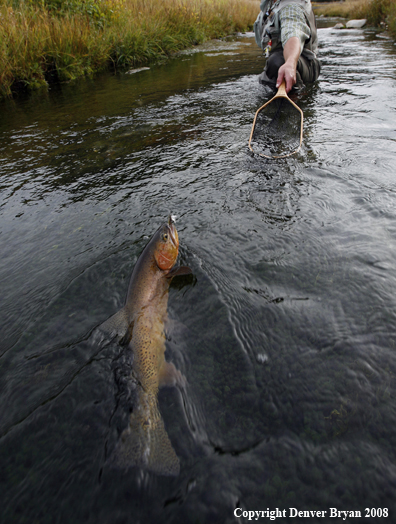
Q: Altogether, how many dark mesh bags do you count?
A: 1